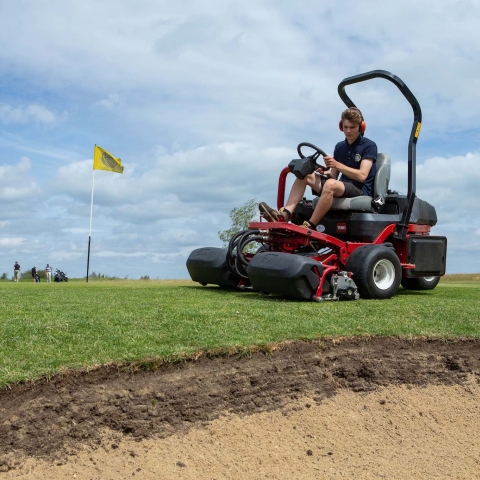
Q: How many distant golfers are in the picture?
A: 3